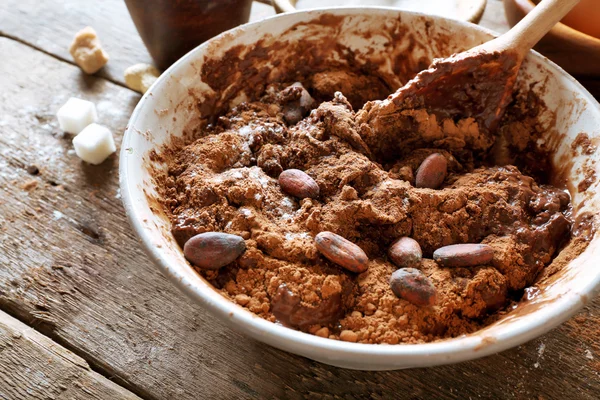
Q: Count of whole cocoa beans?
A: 7